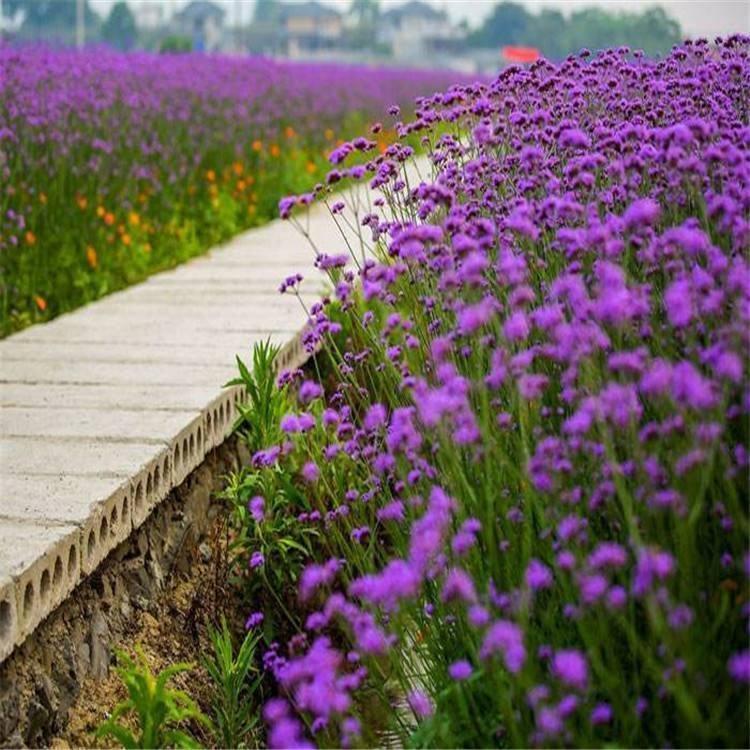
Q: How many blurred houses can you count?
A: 3